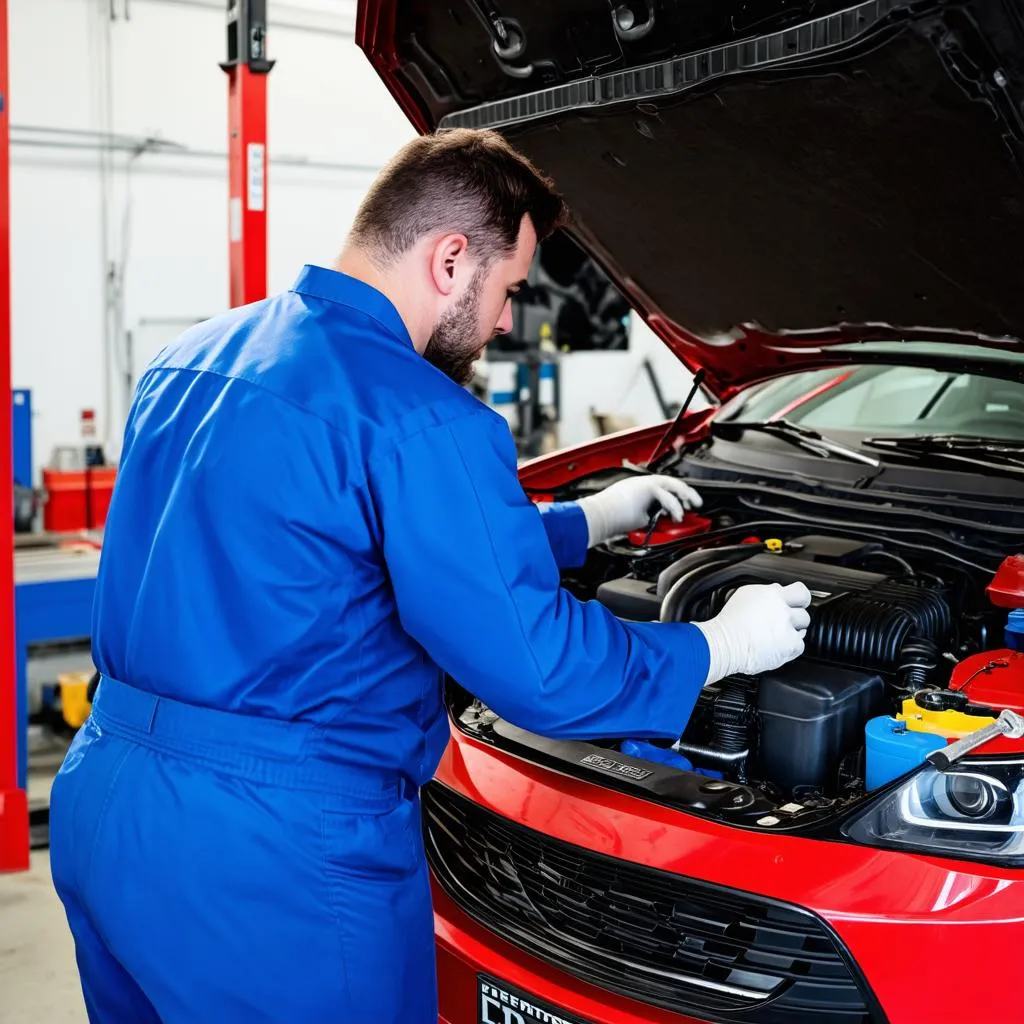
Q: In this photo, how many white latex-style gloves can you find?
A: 2